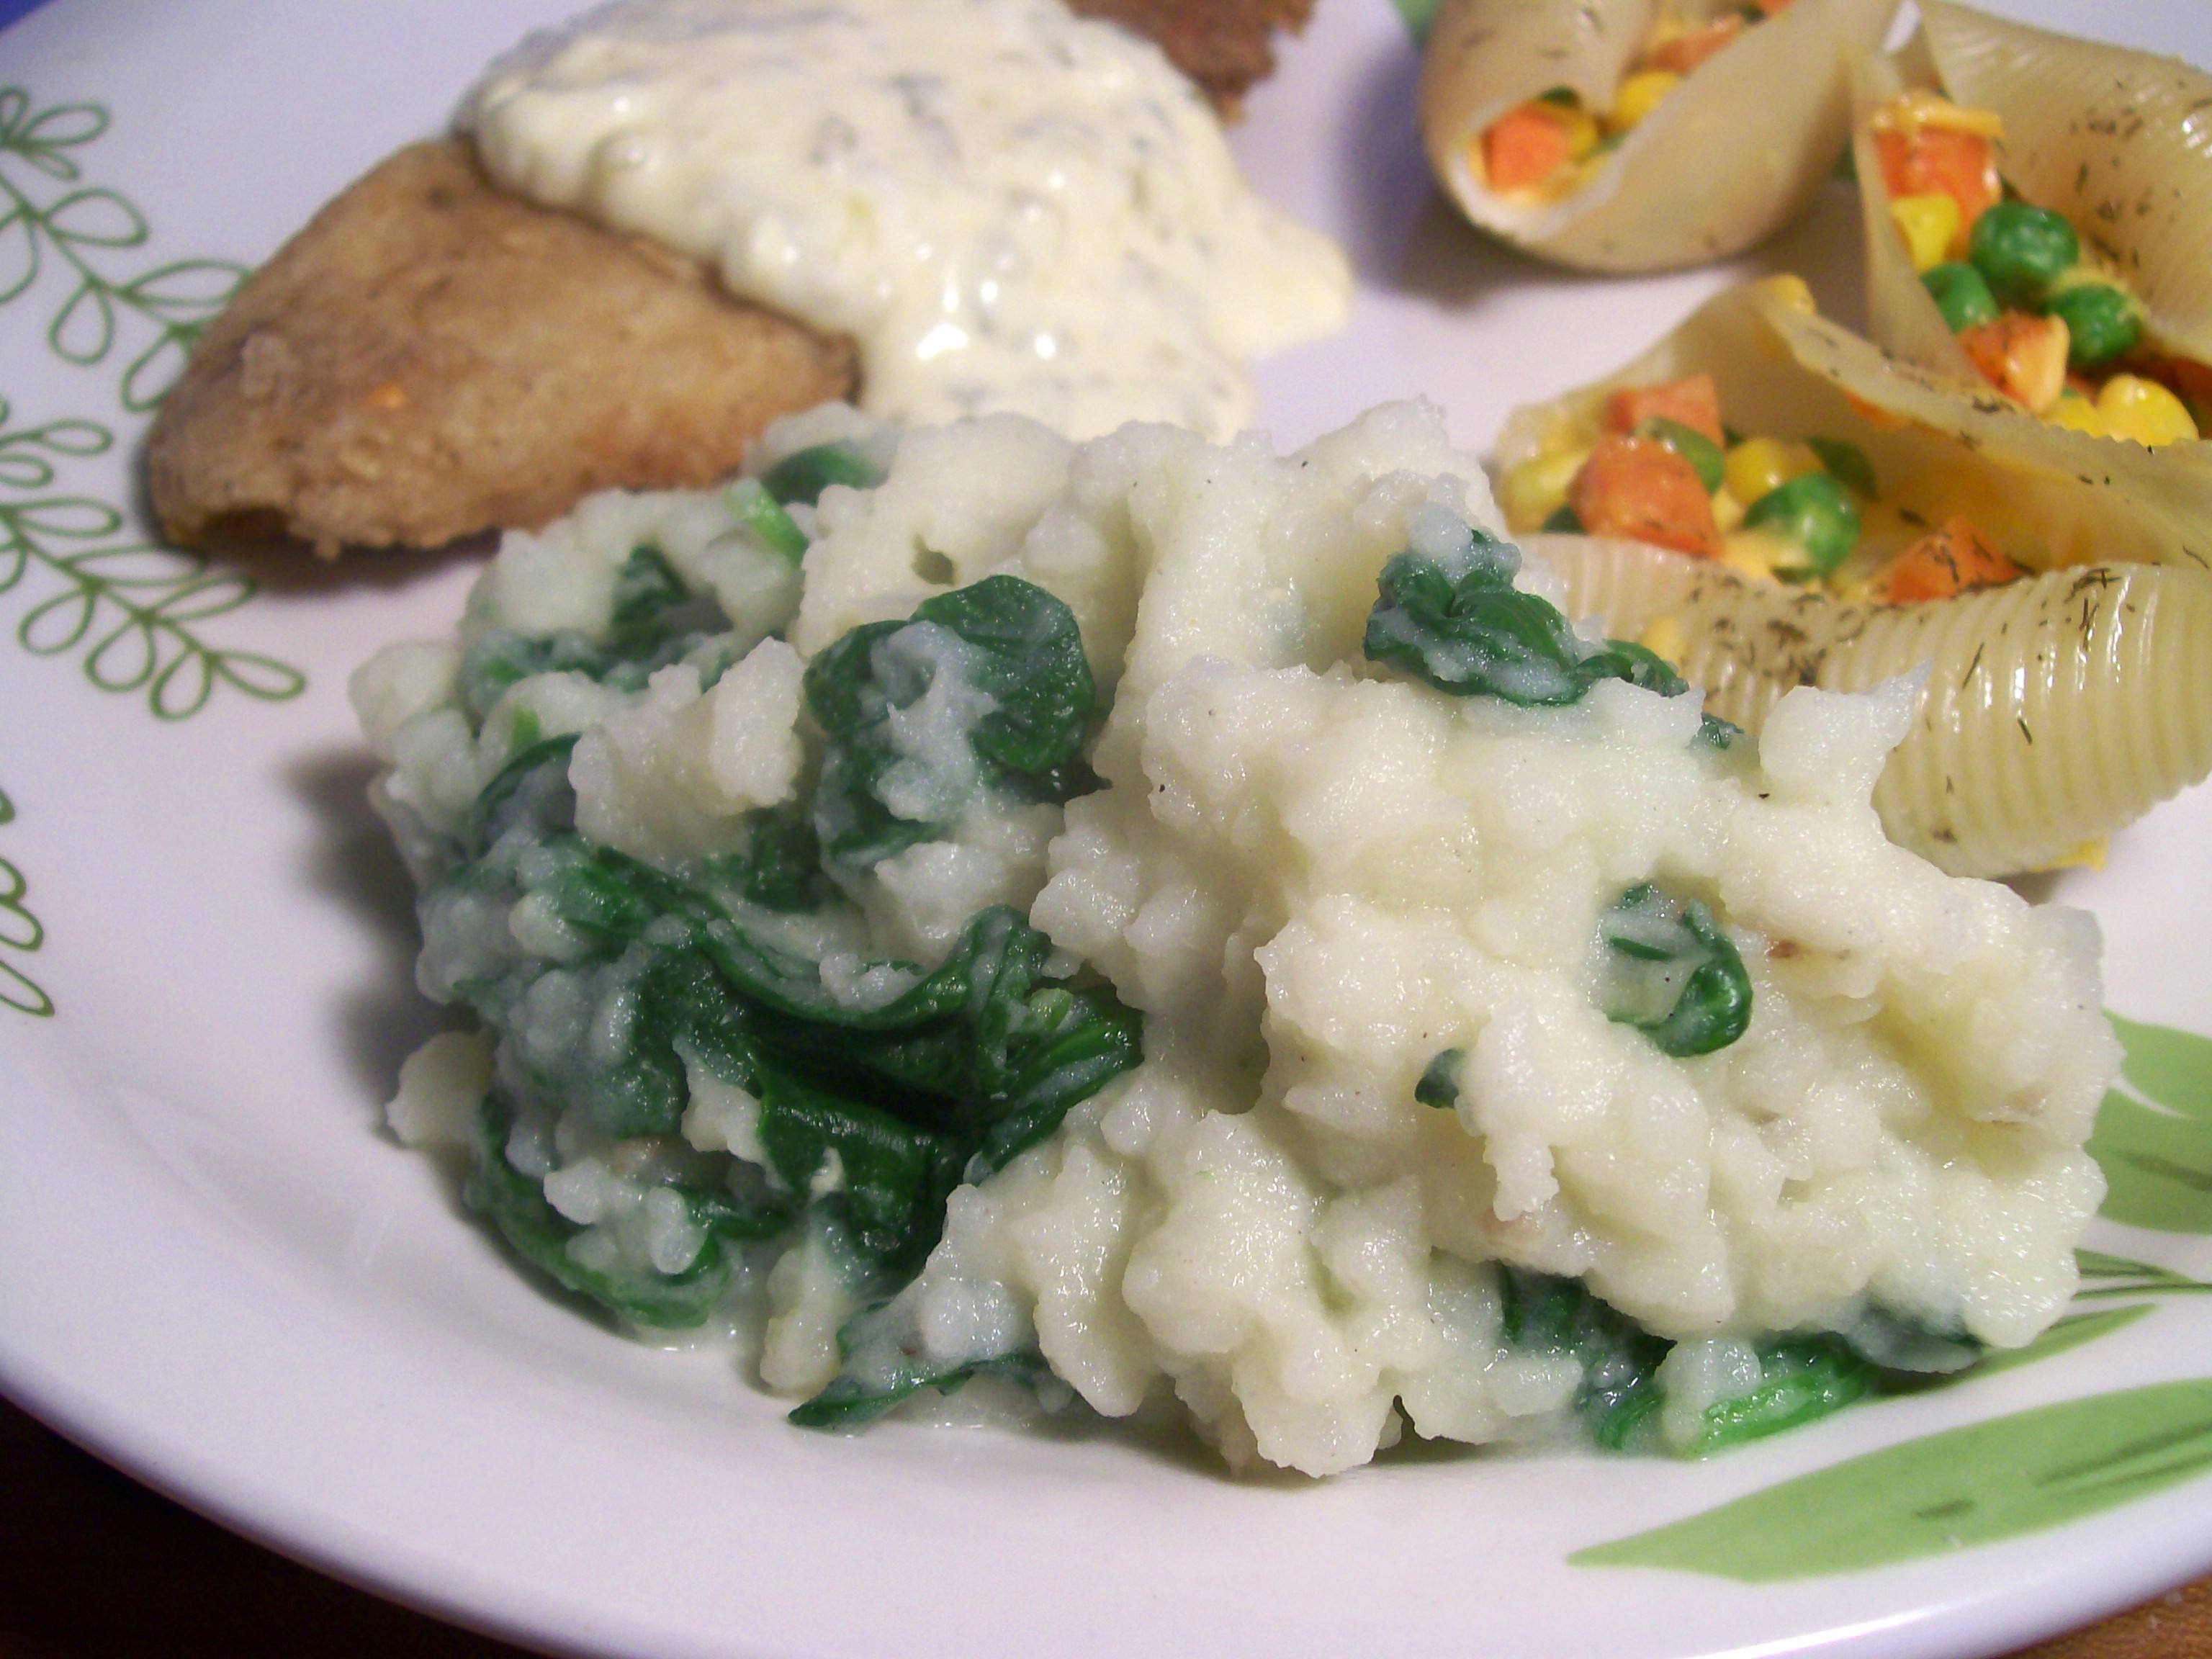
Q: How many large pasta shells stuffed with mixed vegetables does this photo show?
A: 3